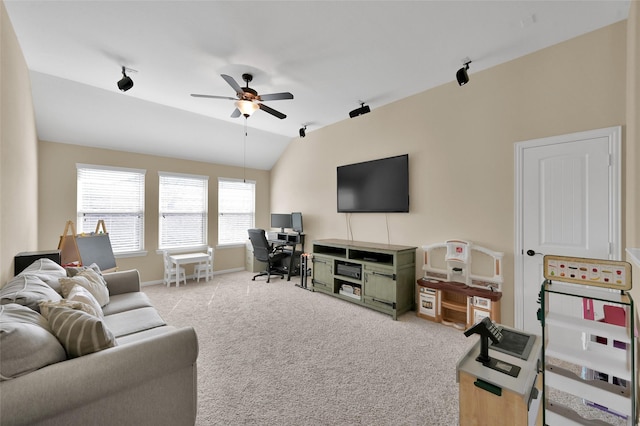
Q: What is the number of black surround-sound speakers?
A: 4